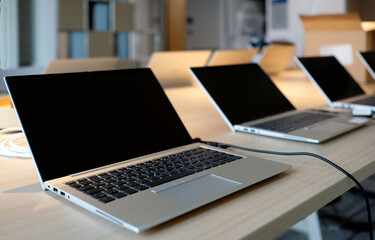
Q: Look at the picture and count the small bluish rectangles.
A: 3